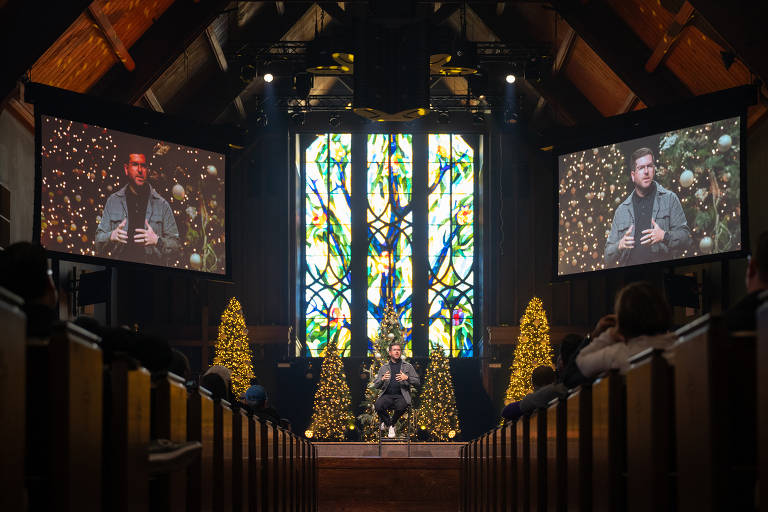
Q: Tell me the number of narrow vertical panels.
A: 3